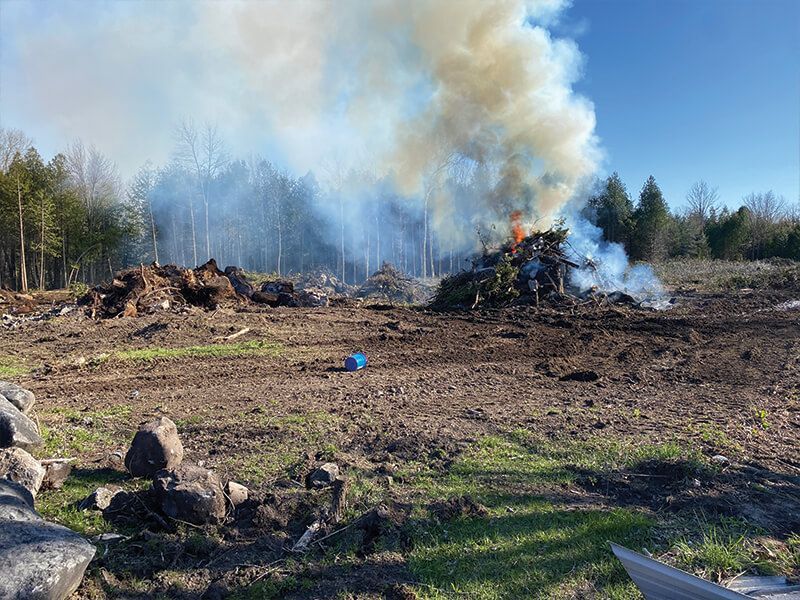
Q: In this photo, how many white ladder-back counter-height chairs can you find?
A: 0